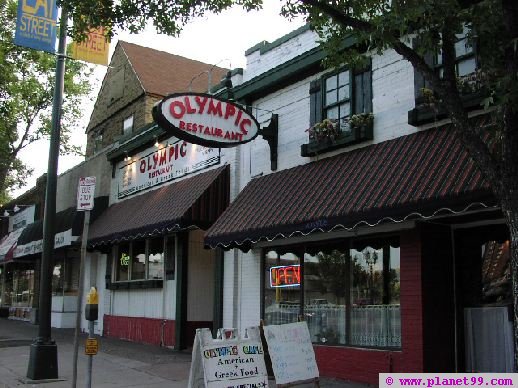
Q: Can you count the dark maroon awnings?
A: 2